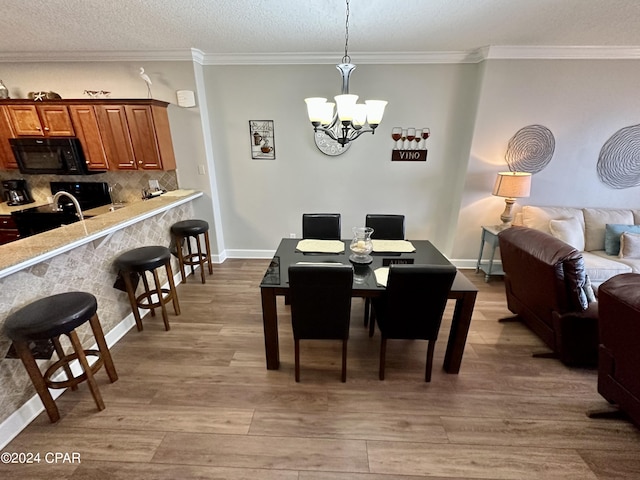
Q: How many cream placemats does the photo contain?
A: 4